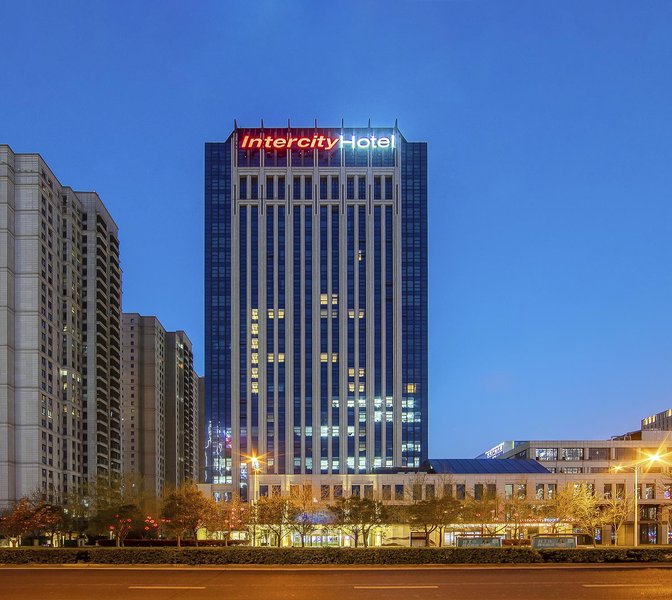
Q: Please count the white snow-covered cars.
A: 0